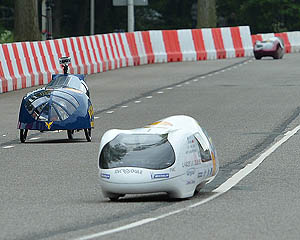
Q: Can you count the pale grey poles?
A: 3